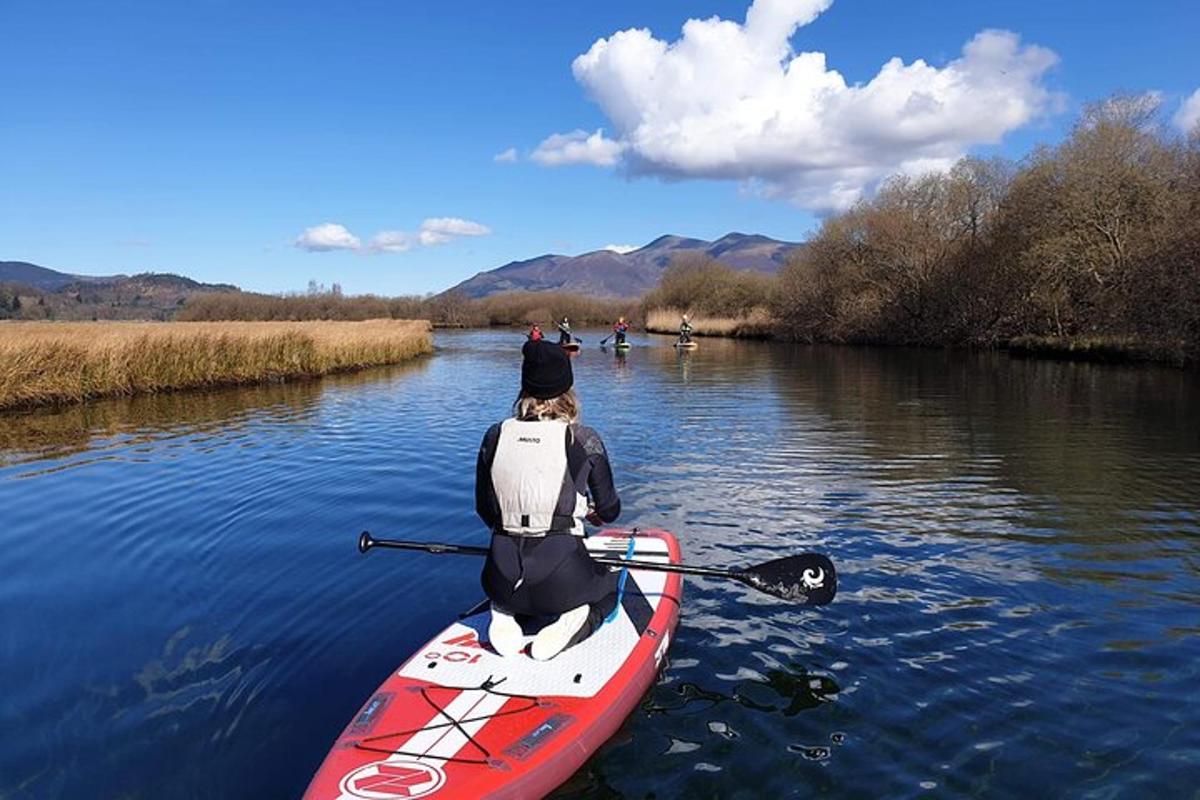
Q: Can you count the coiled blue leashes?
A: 1